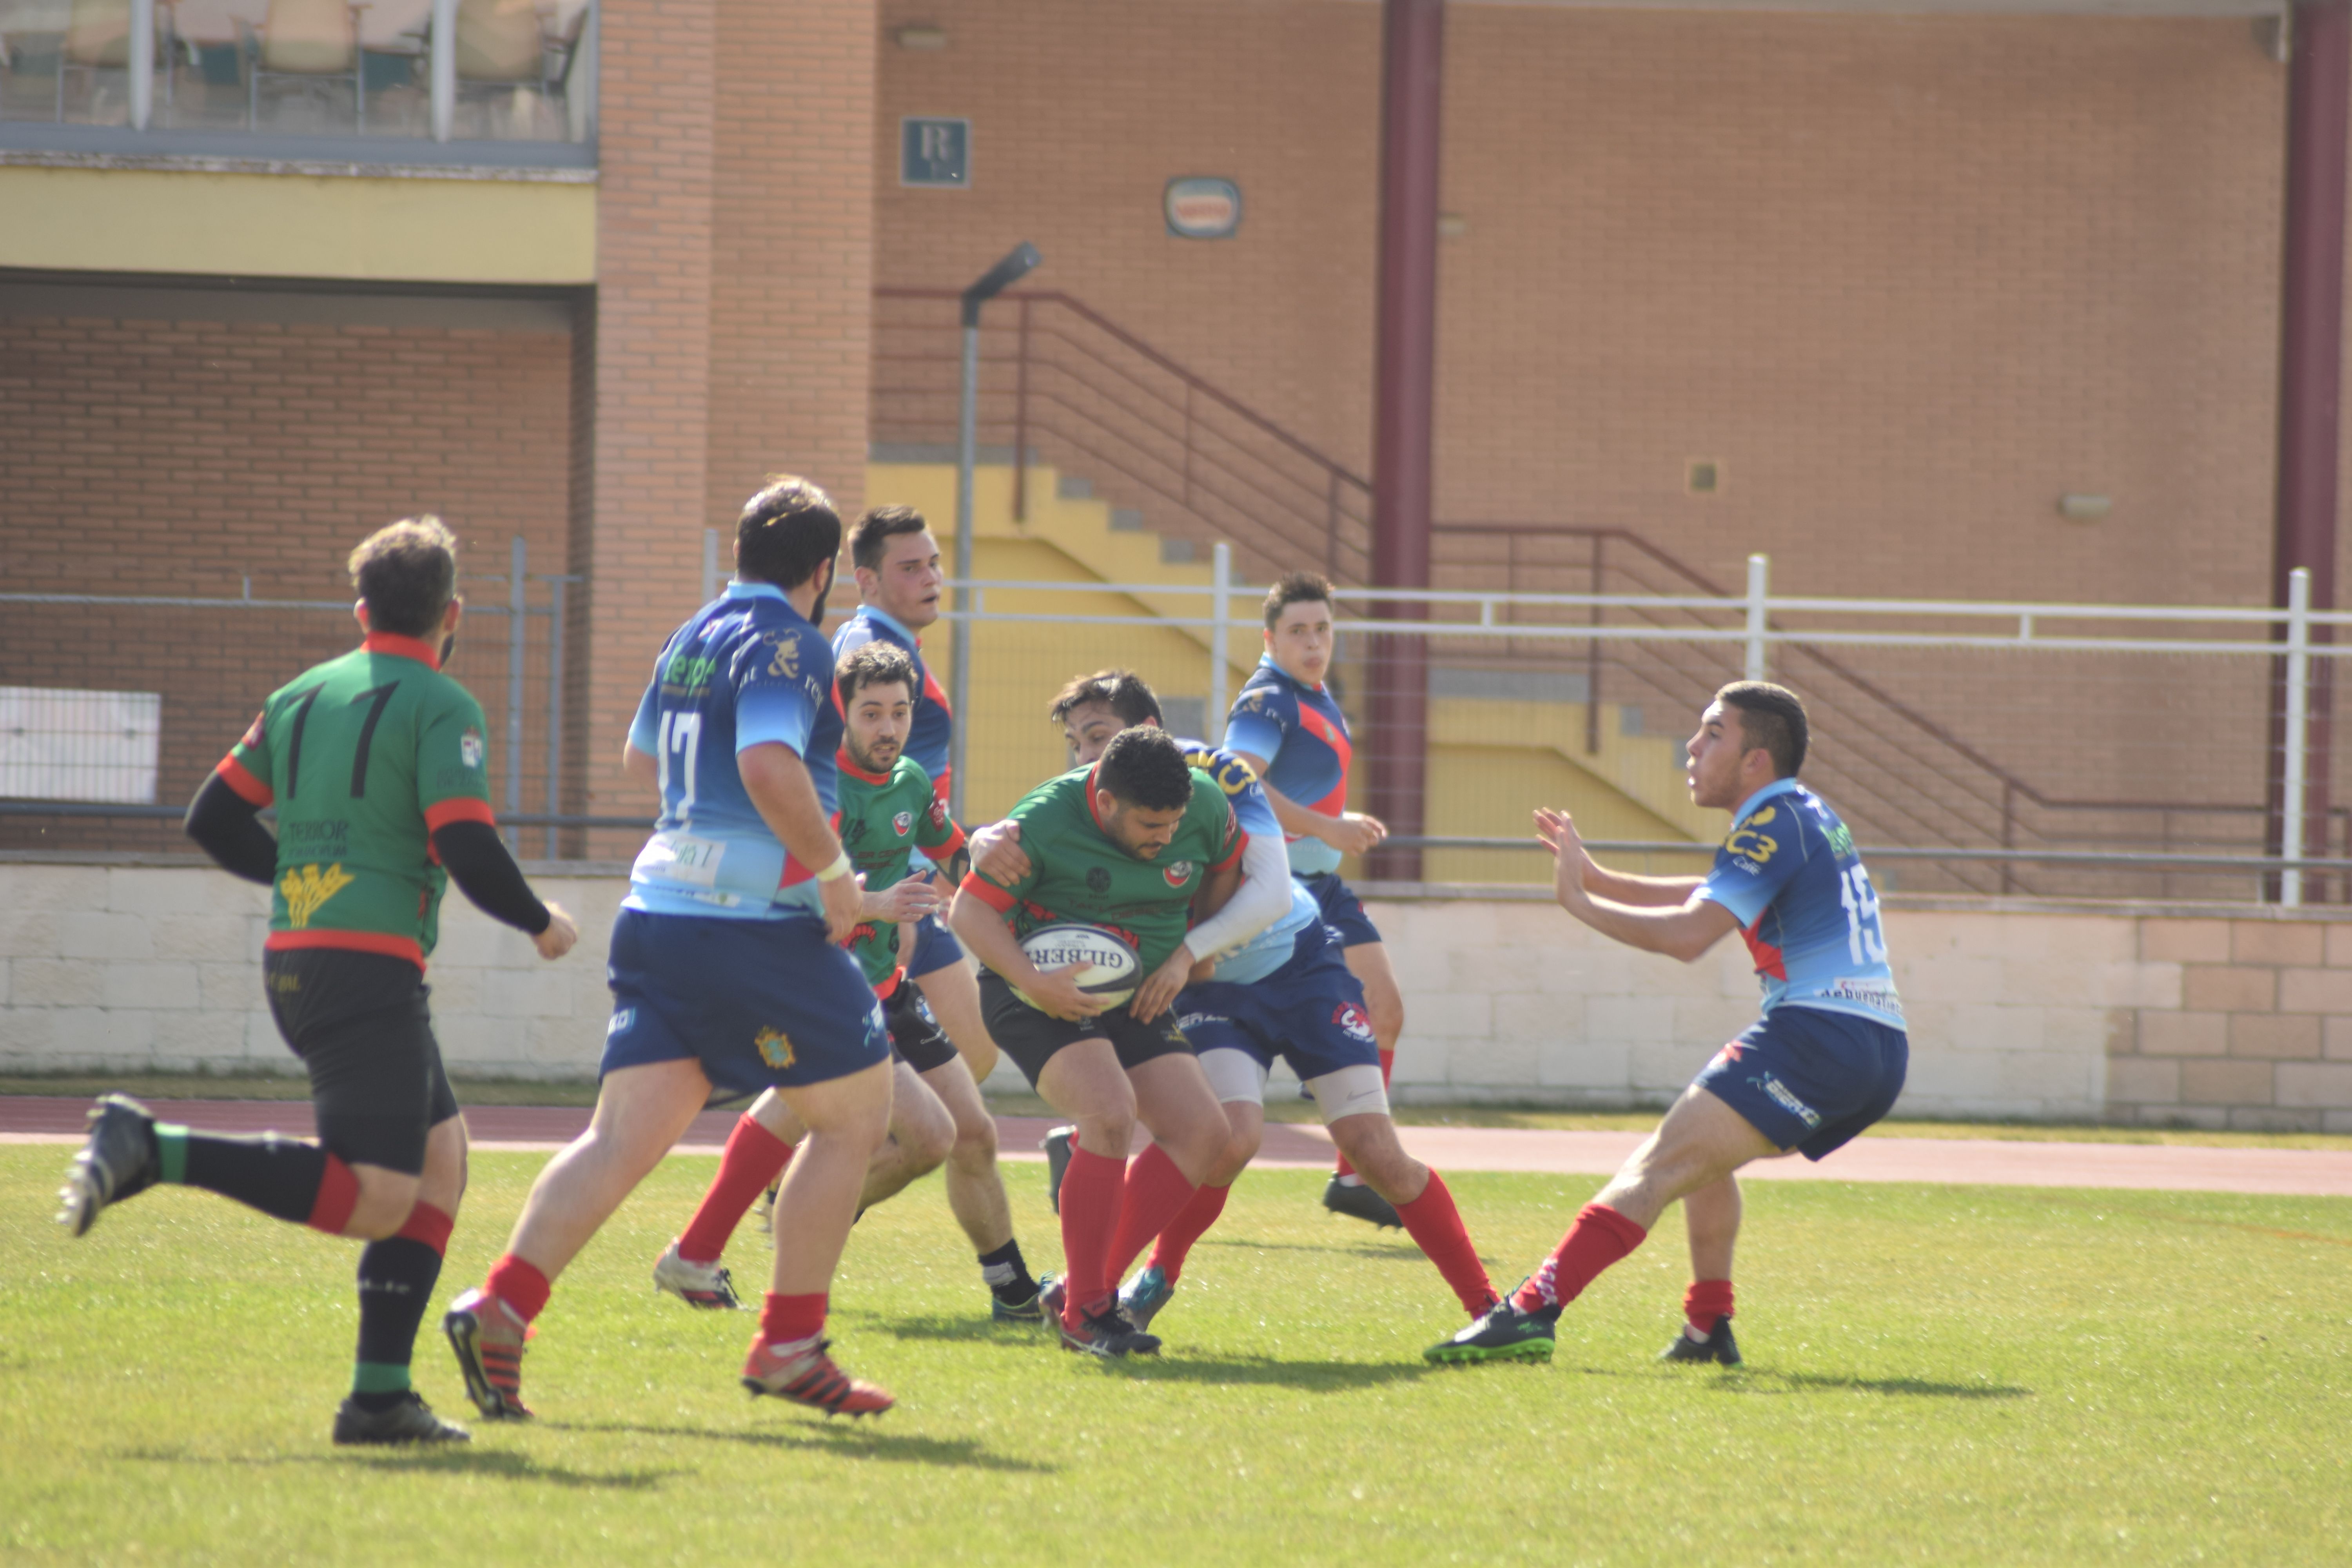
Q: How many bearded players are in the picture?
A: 4